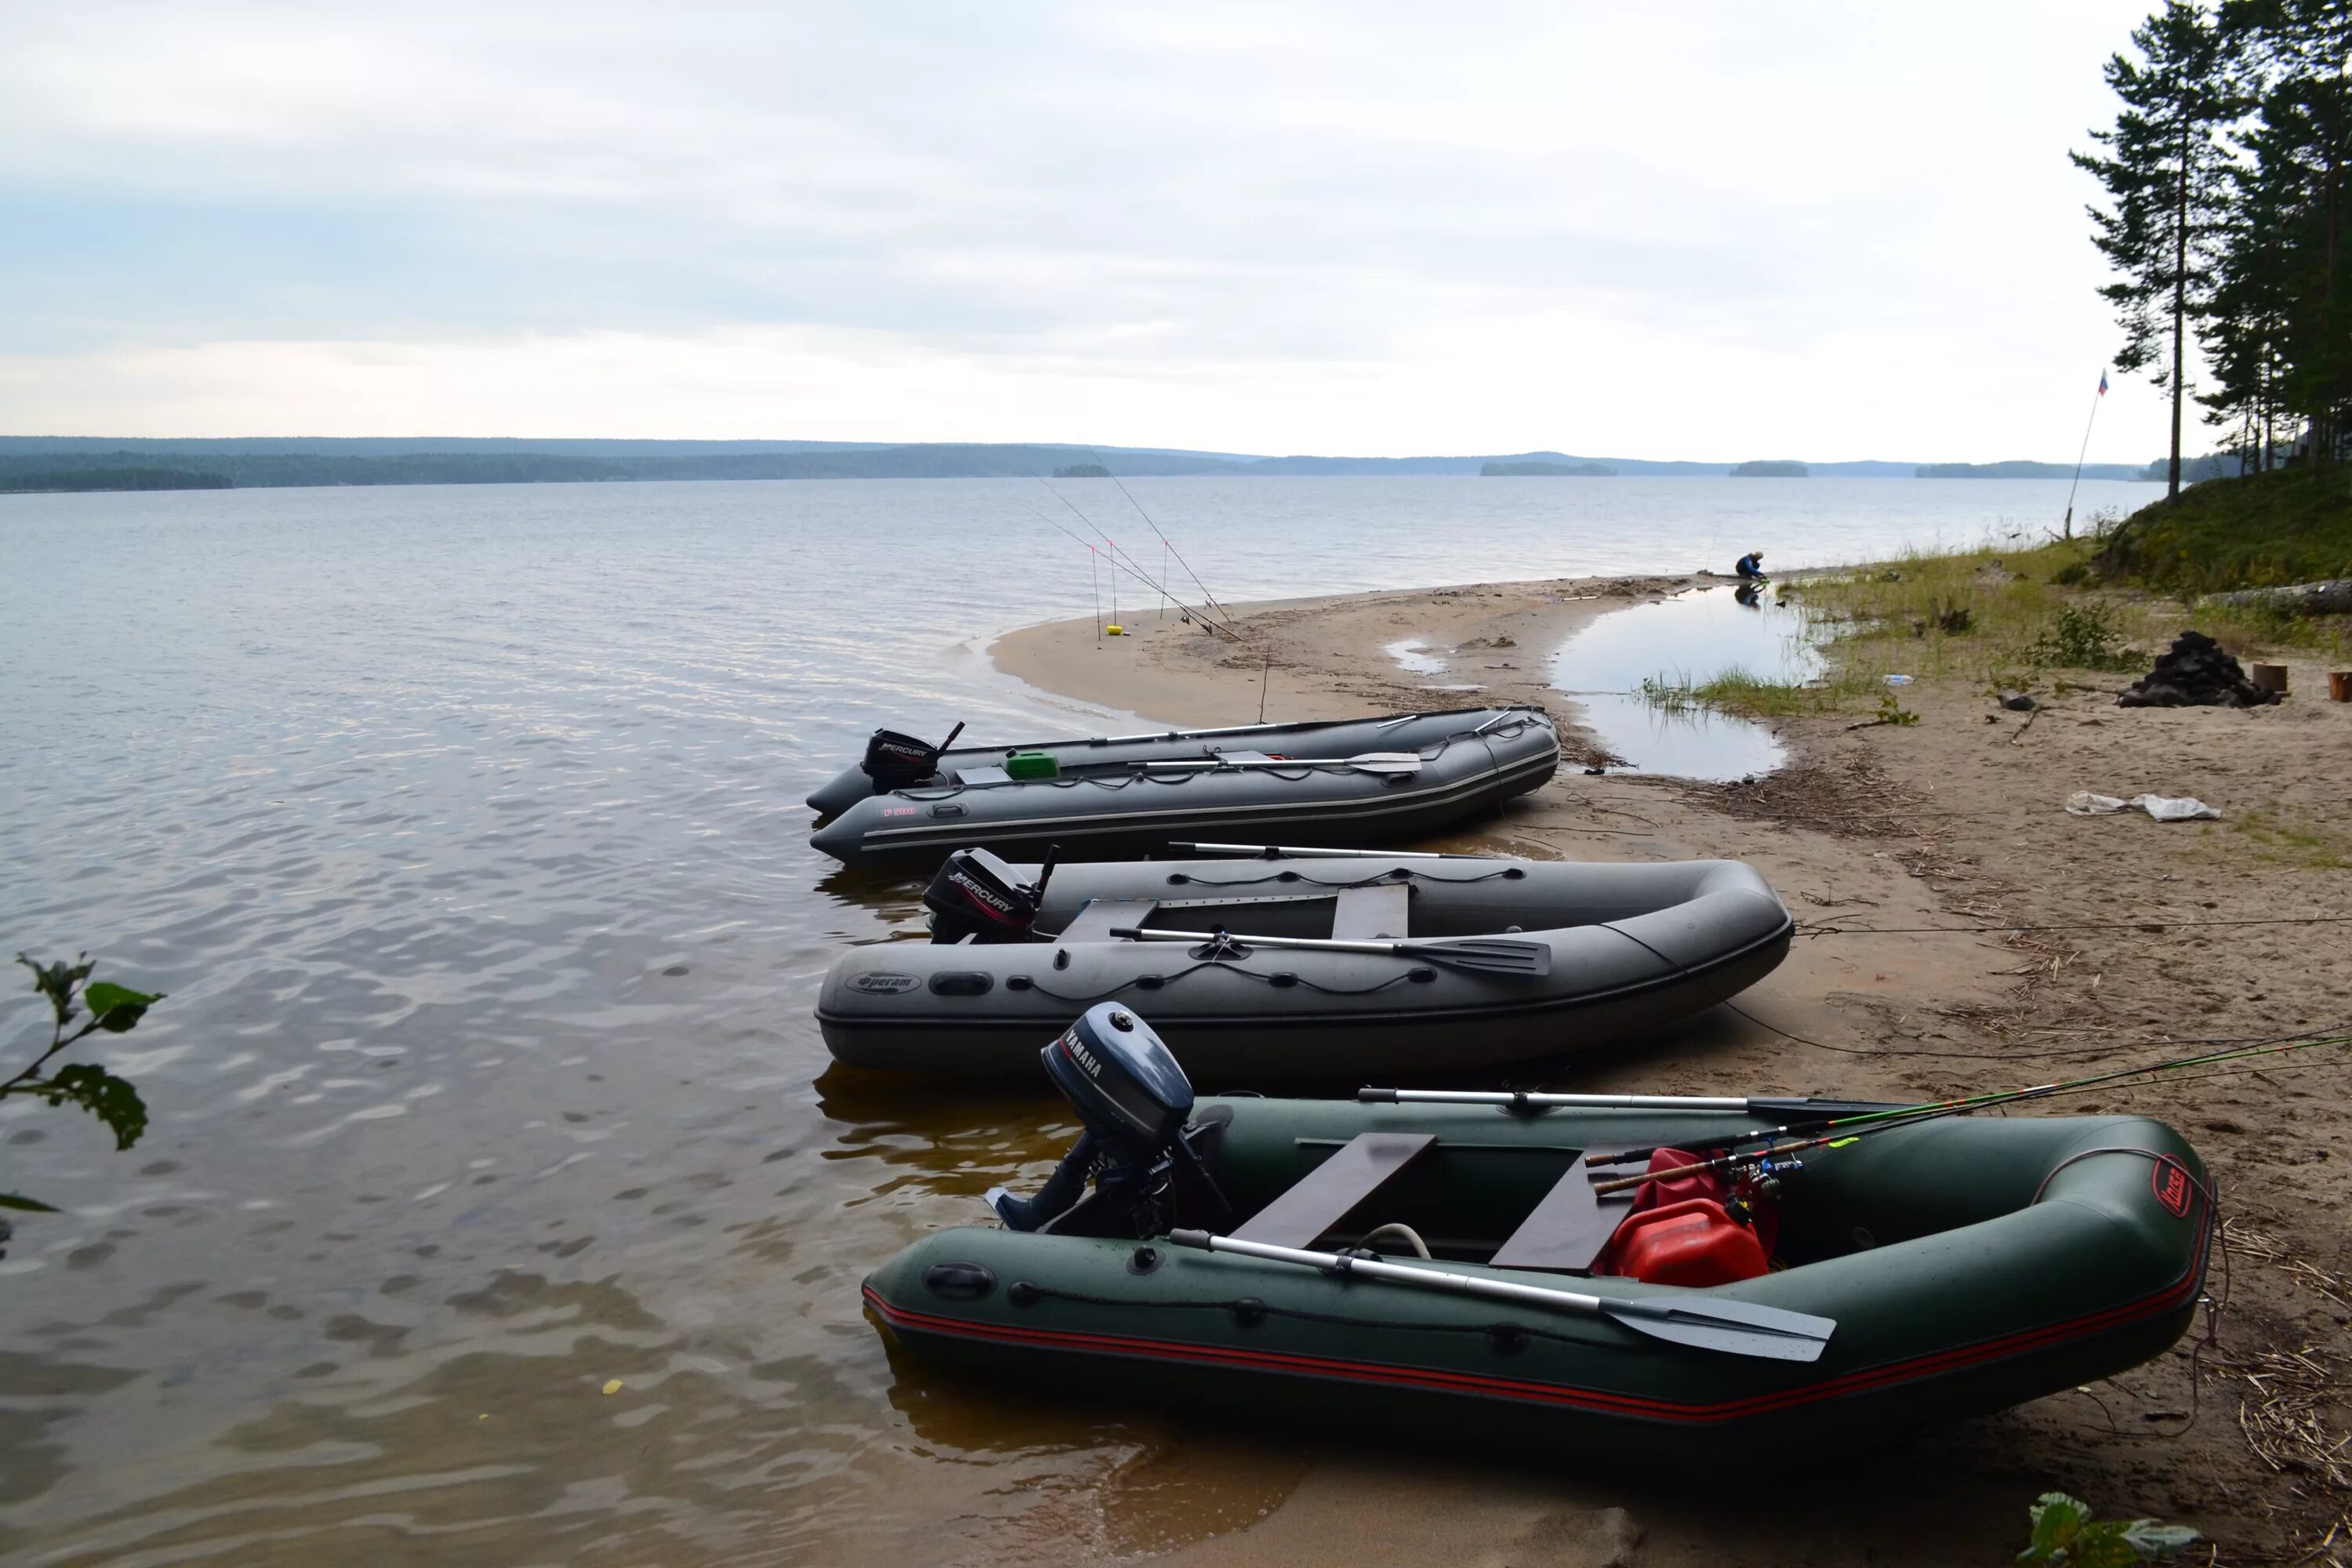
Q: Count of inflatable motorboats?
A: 3